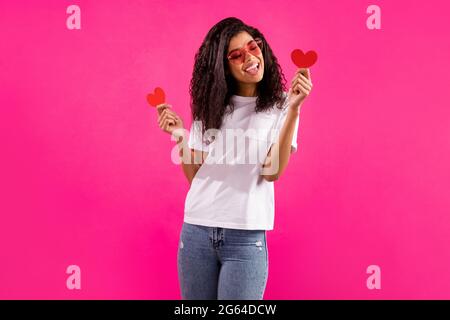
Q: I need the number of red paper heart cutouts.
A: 2